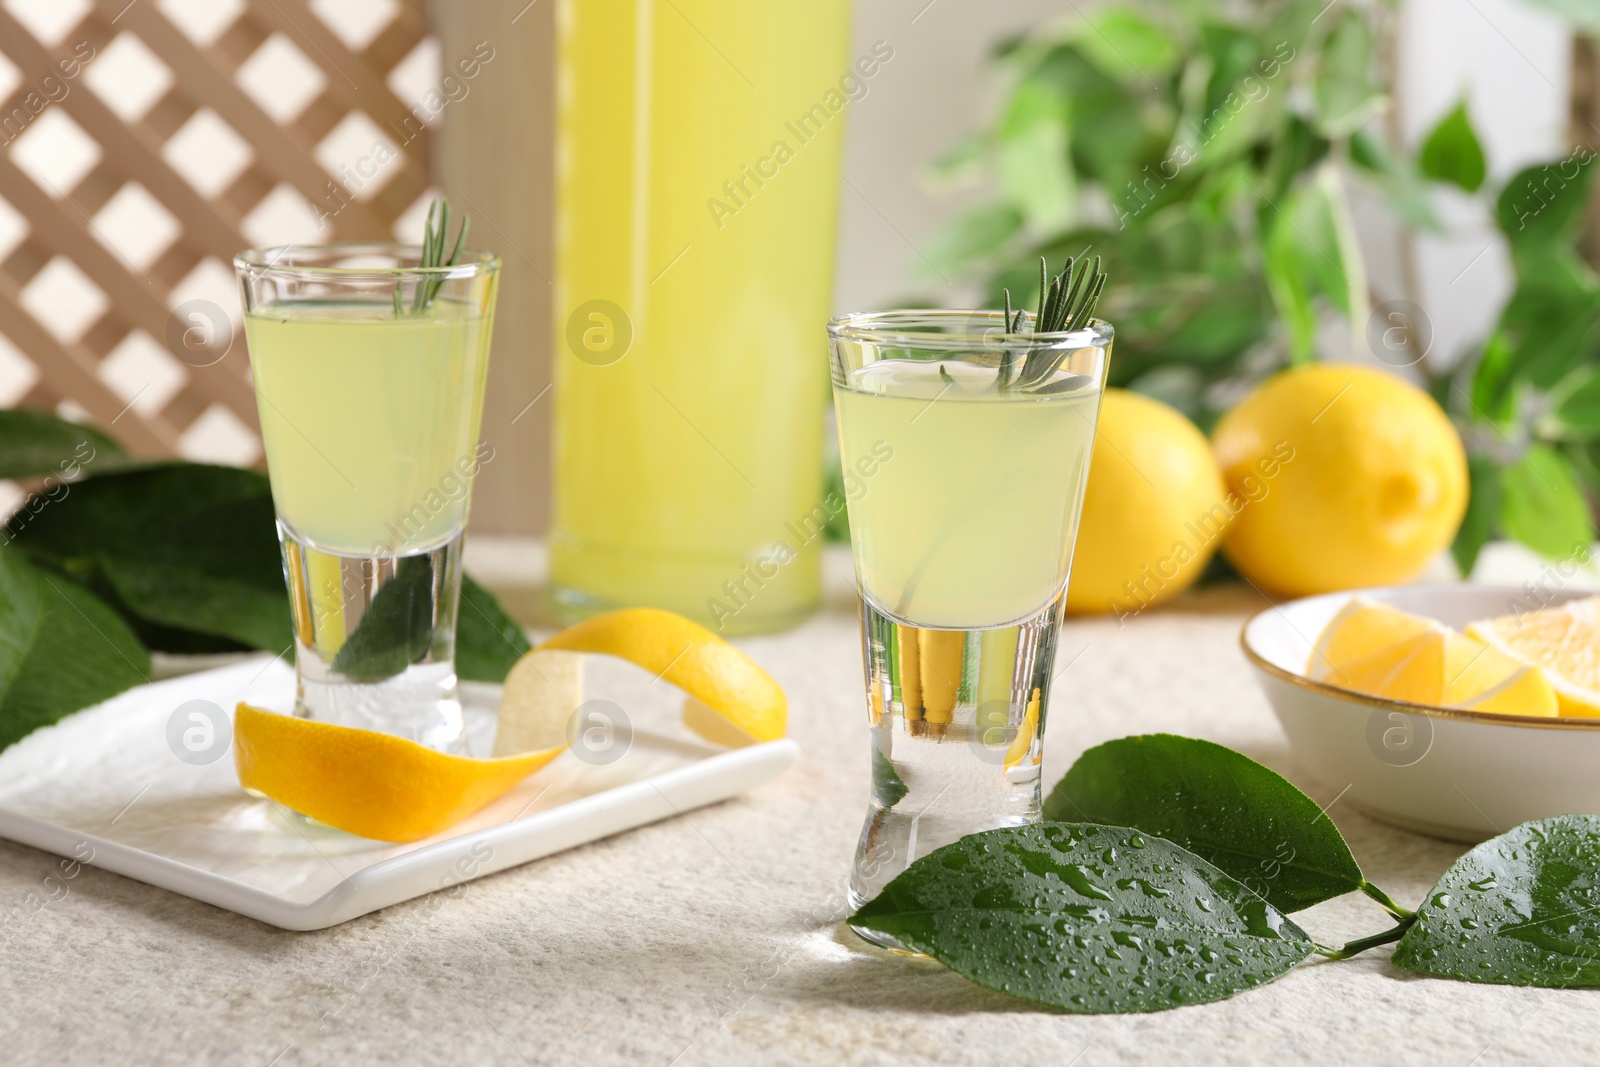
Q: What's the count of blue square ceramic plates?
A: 0